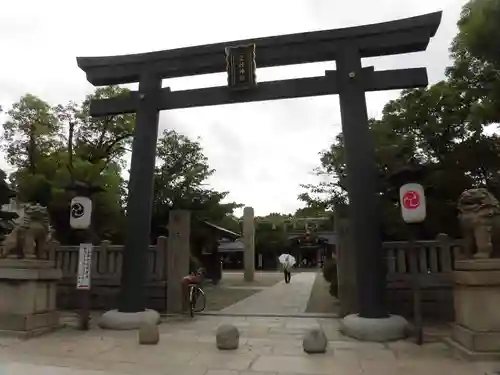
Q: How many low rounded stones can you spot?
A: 3